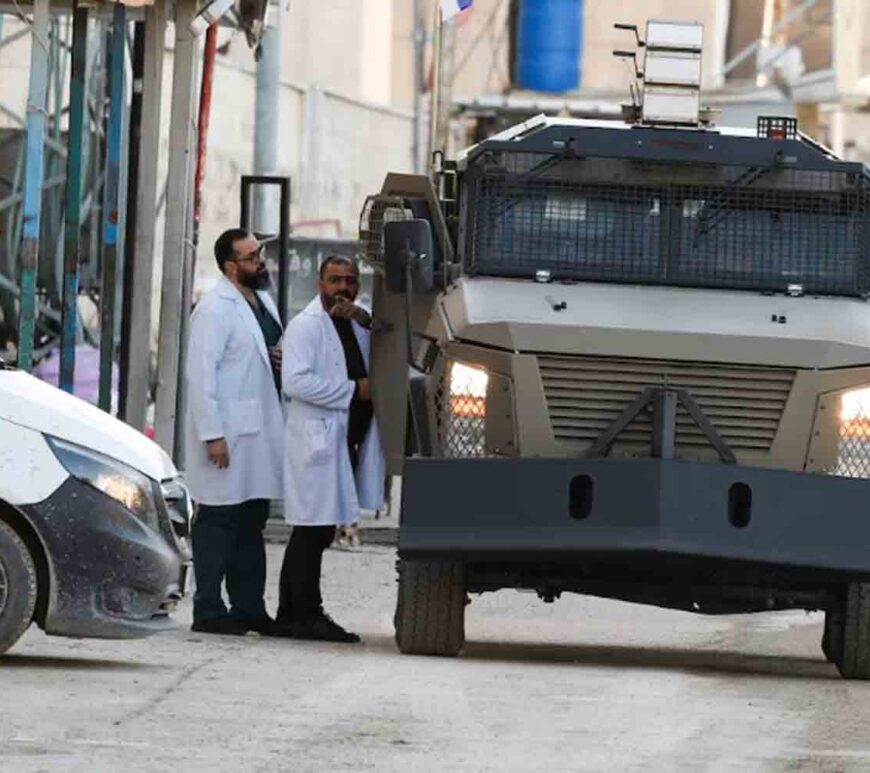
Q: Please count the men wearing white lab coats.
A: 2